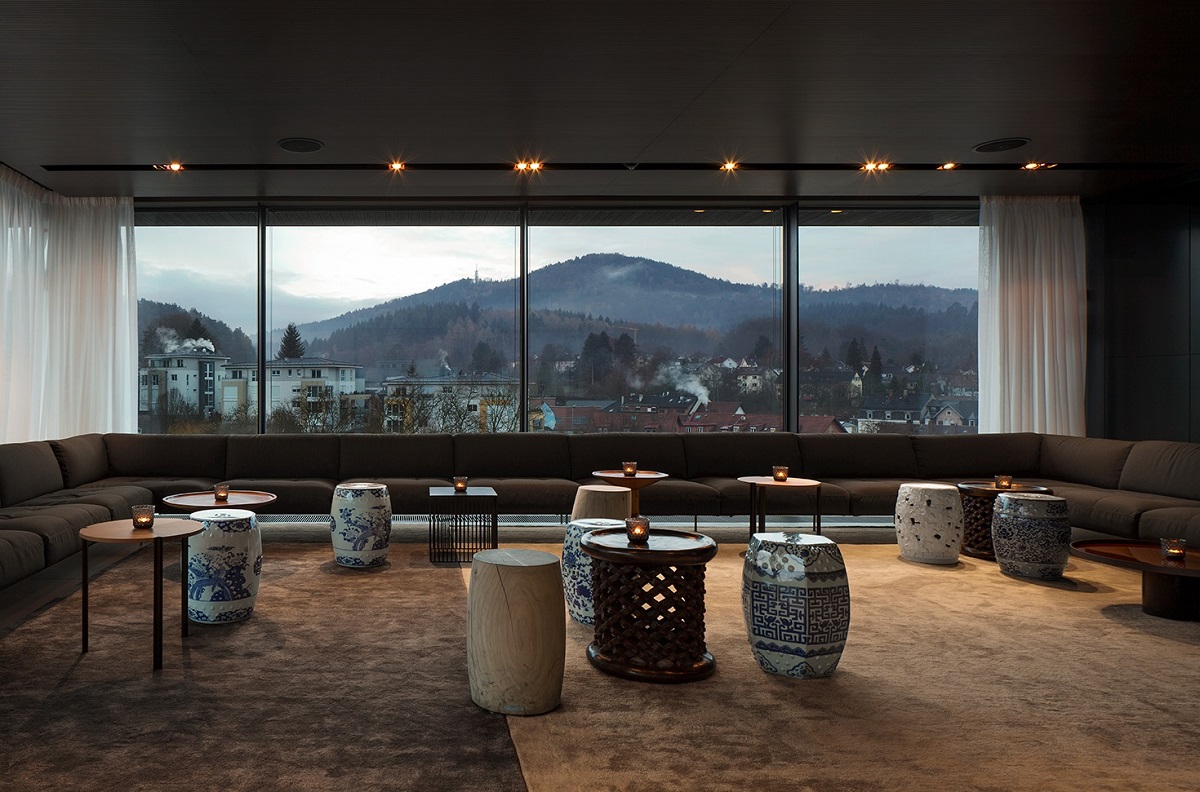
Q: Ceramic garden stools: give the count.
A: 6